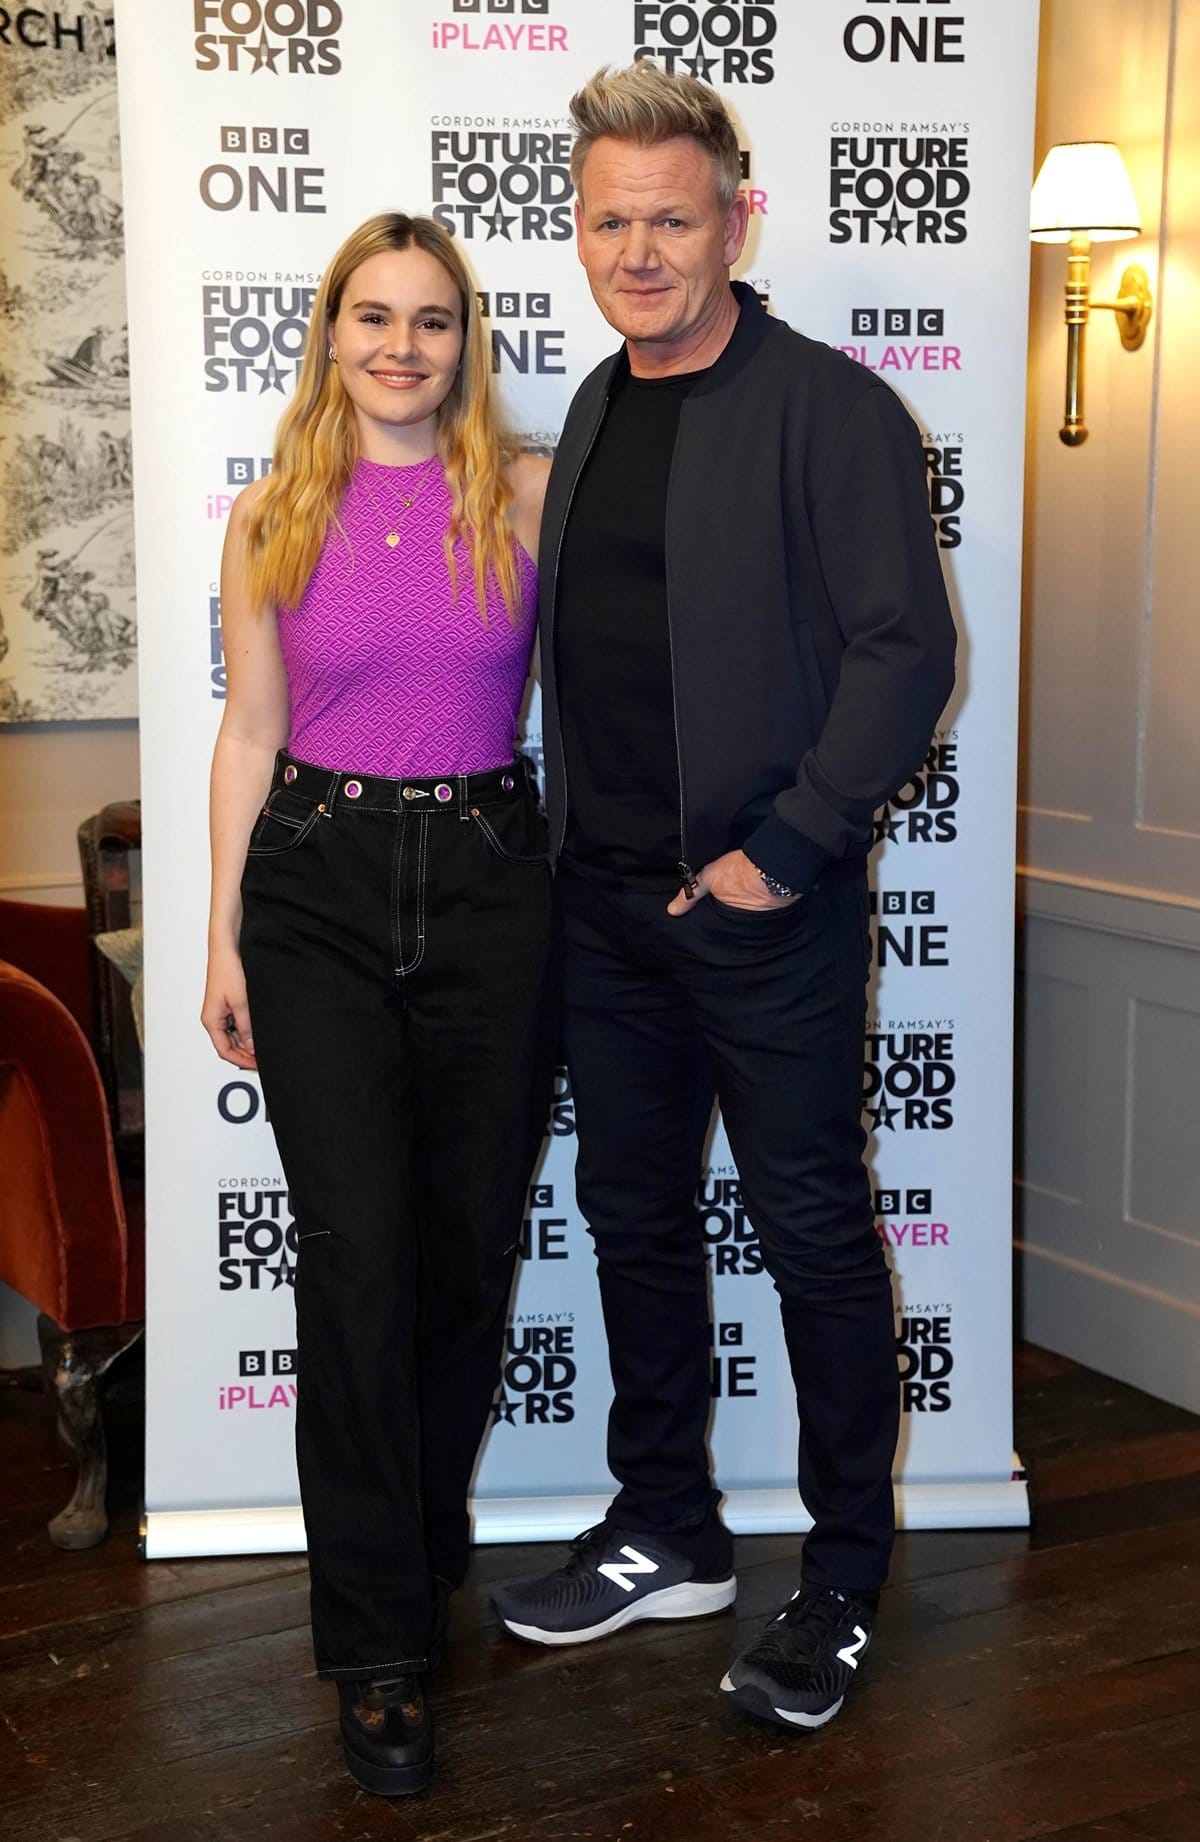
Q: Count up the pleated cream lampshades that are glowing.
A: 1